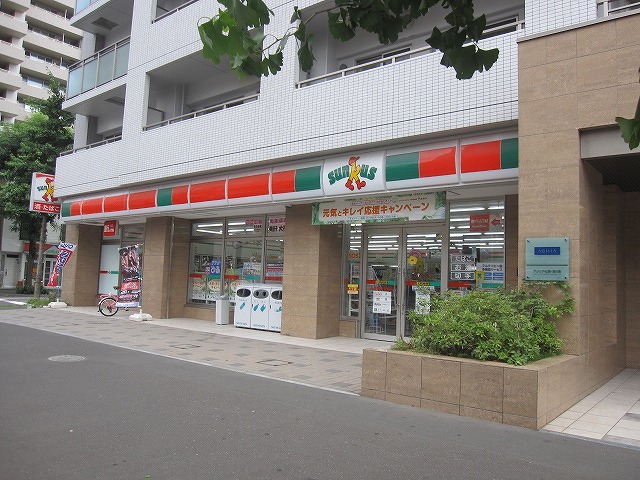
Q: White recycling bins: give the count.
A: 3